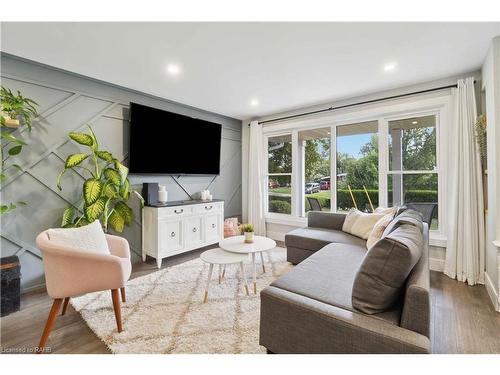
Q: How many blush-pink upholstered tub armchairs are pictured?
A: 1